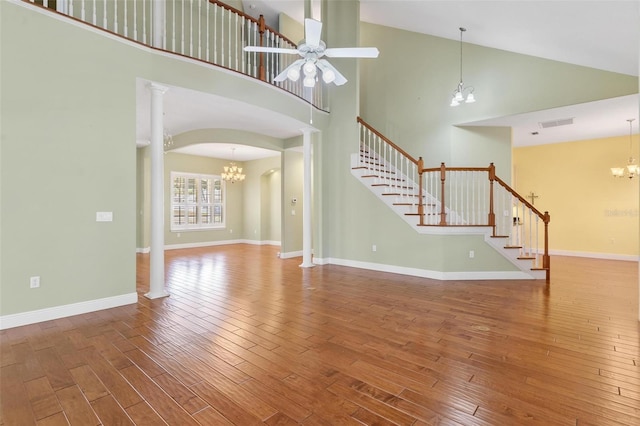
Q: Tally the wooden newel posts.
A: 5